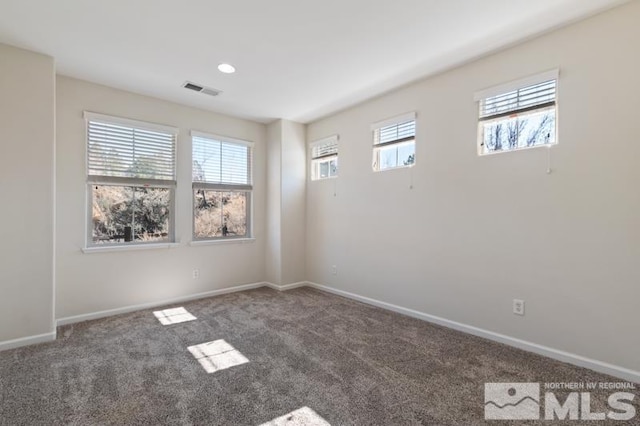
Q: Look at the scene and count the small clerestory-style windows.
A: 3